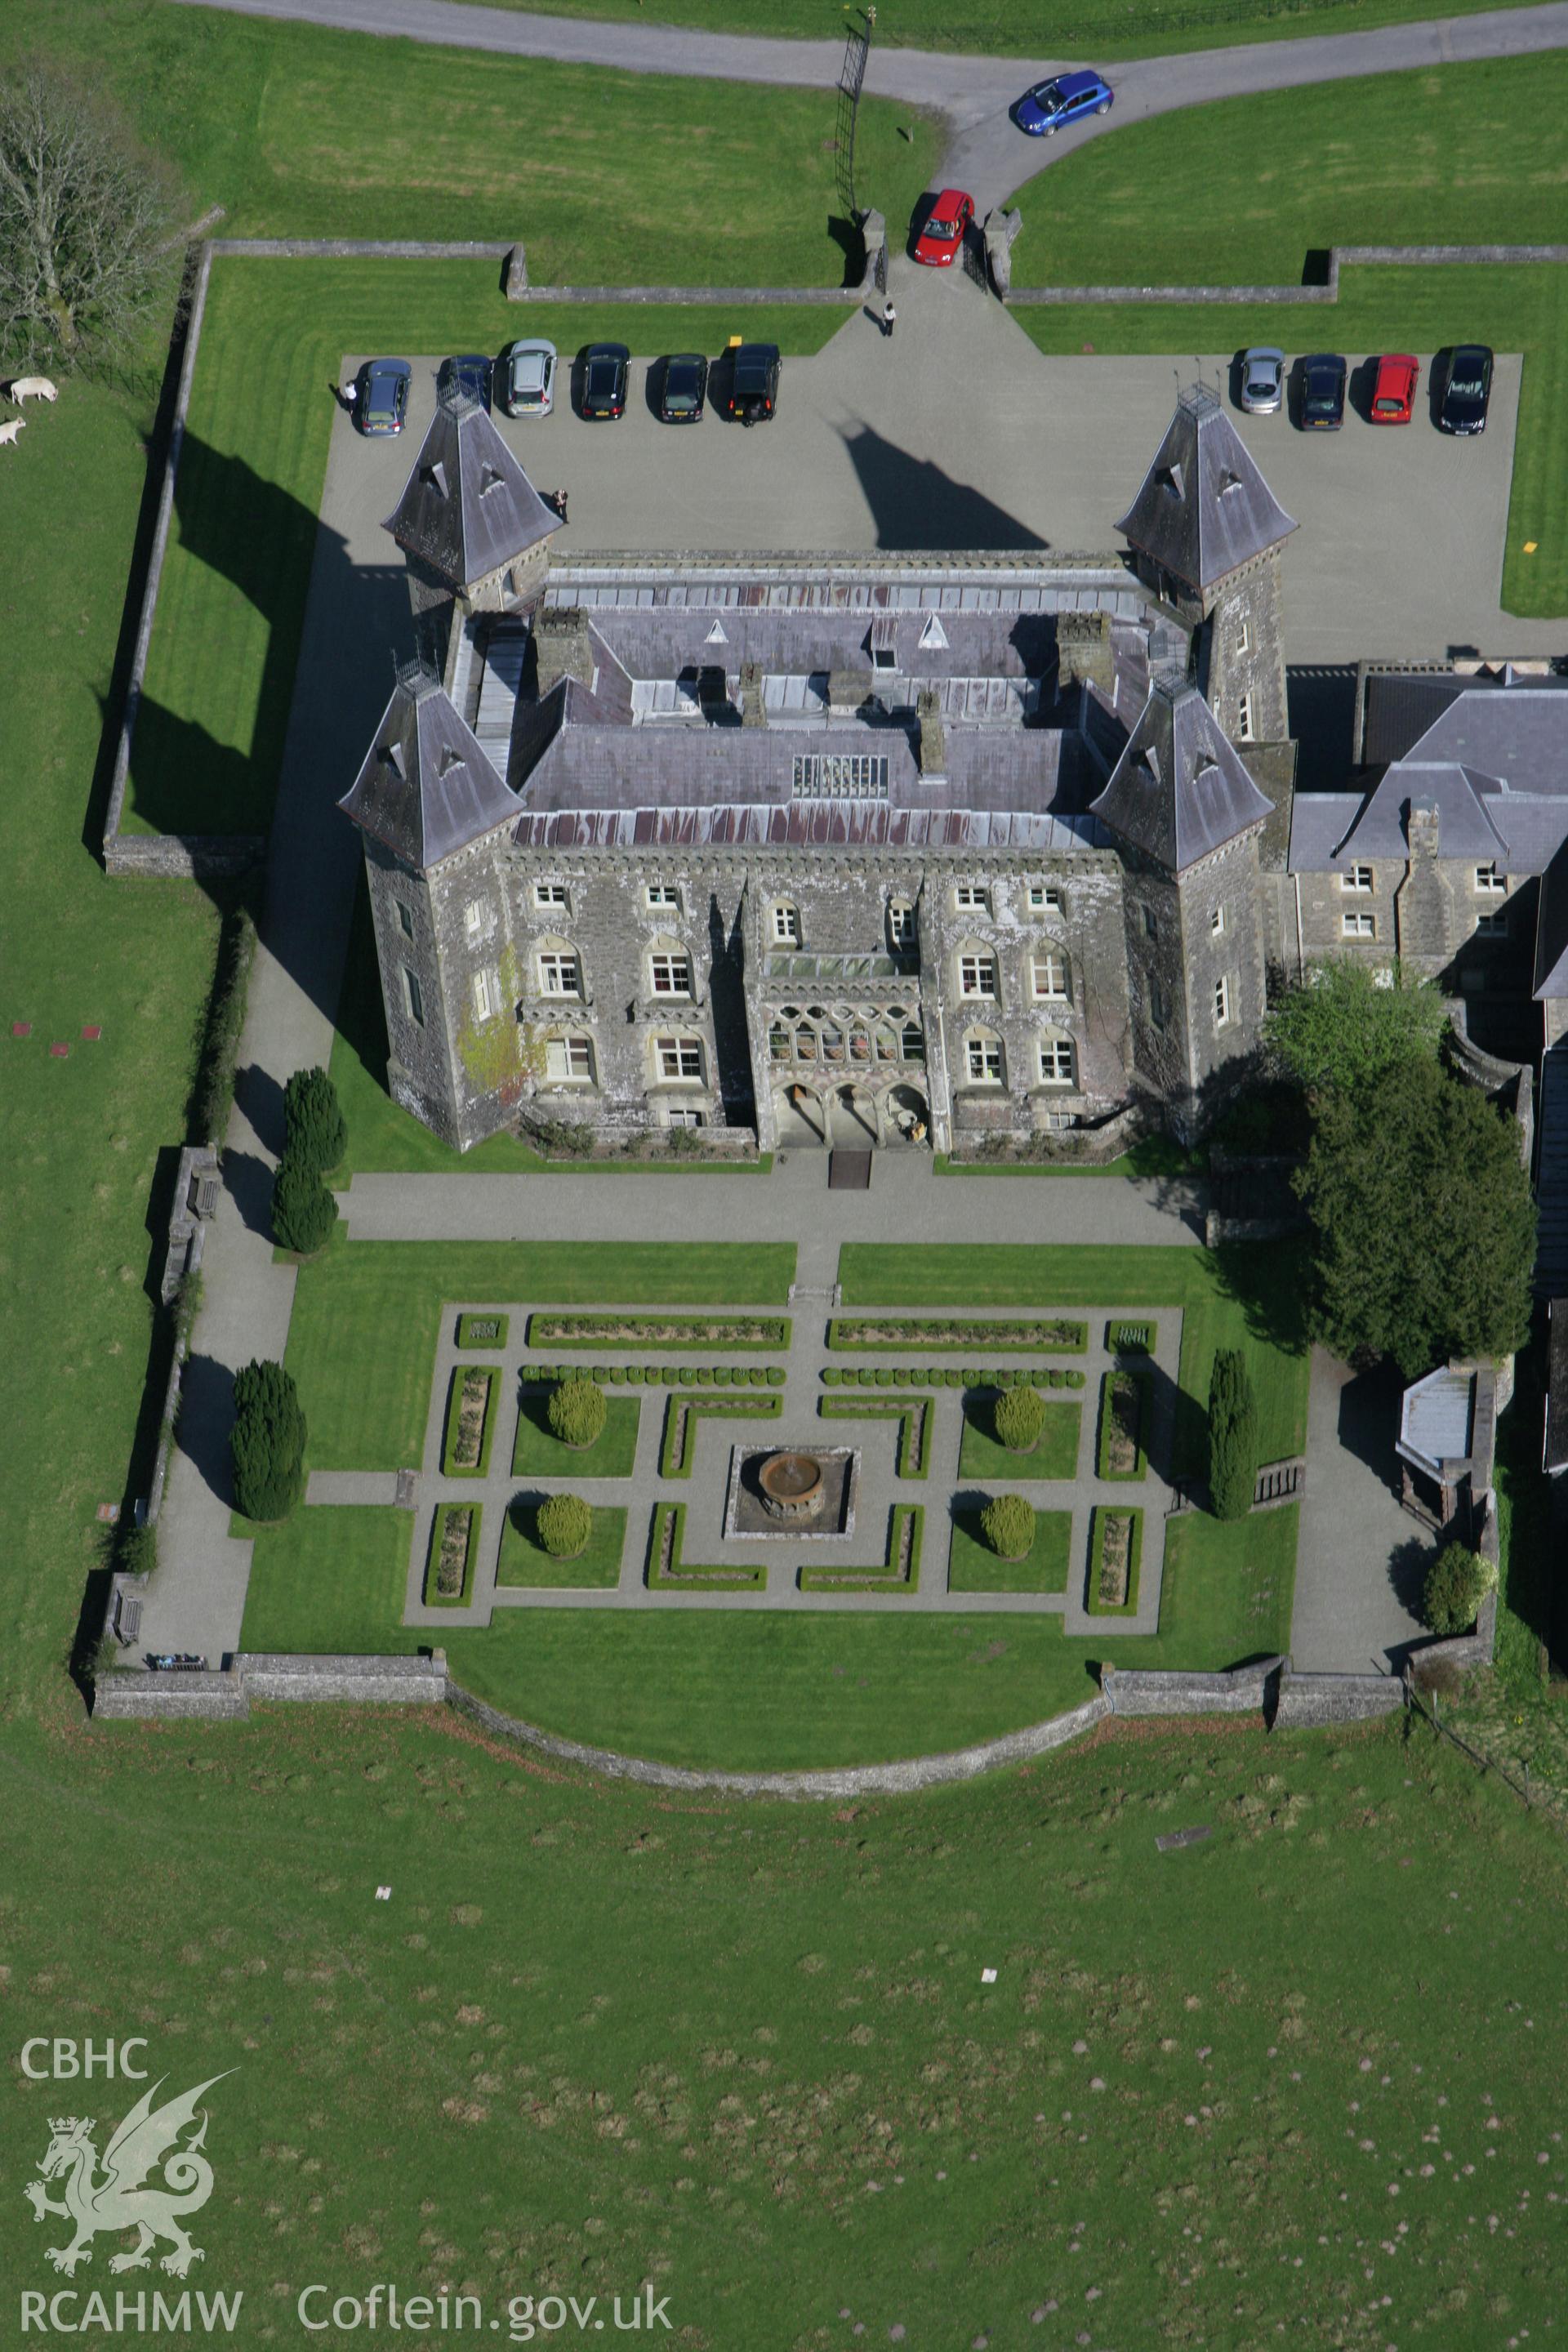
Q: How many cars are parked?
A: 10